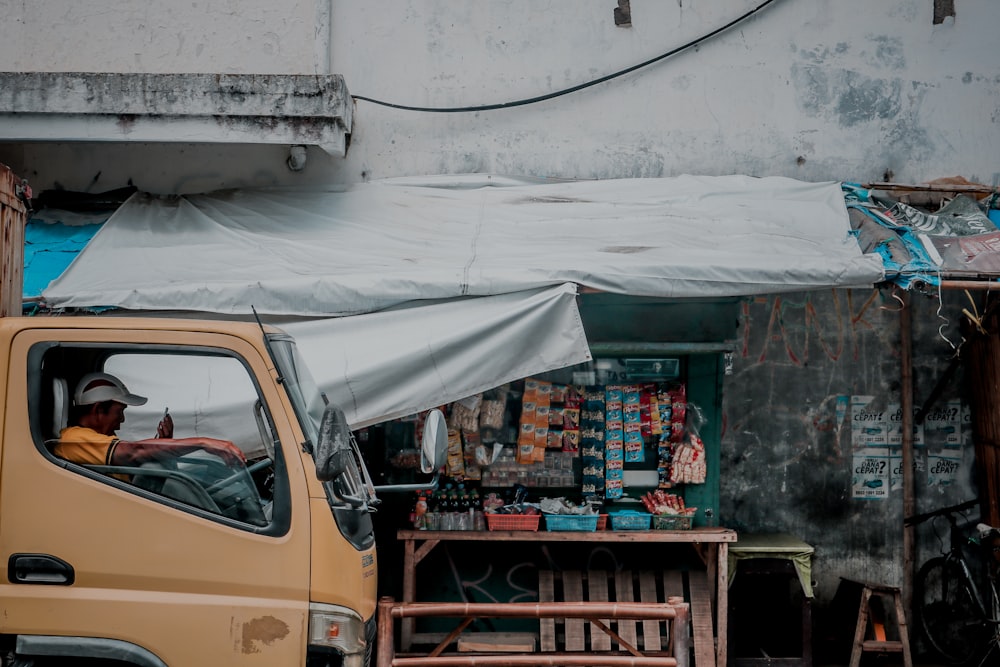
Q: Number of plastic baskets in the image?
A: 5